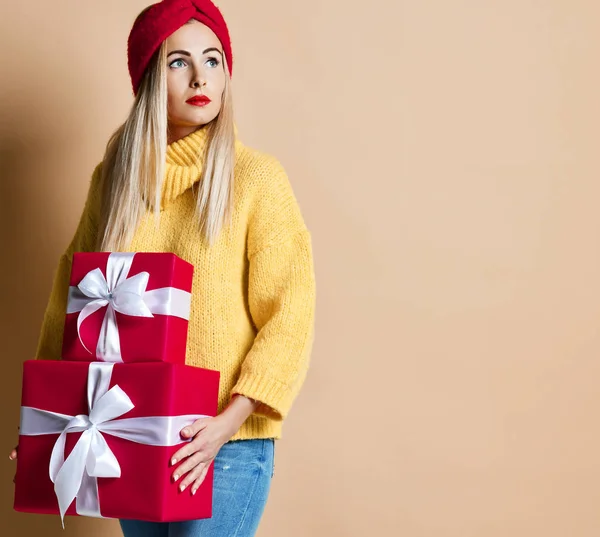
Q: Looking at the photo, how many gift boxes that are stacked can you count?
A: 2